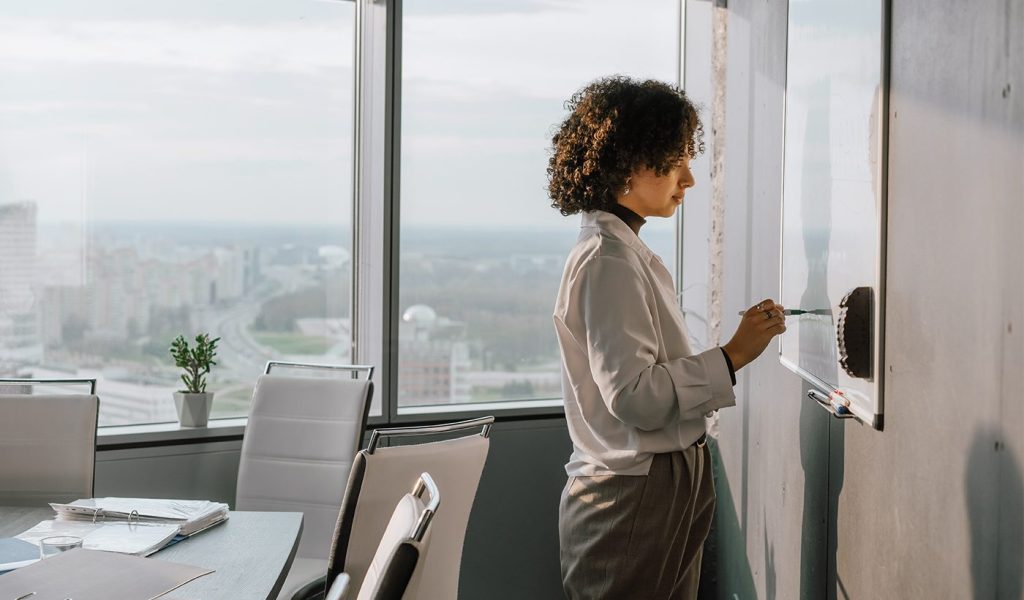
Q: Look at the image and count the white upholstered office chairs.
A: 4